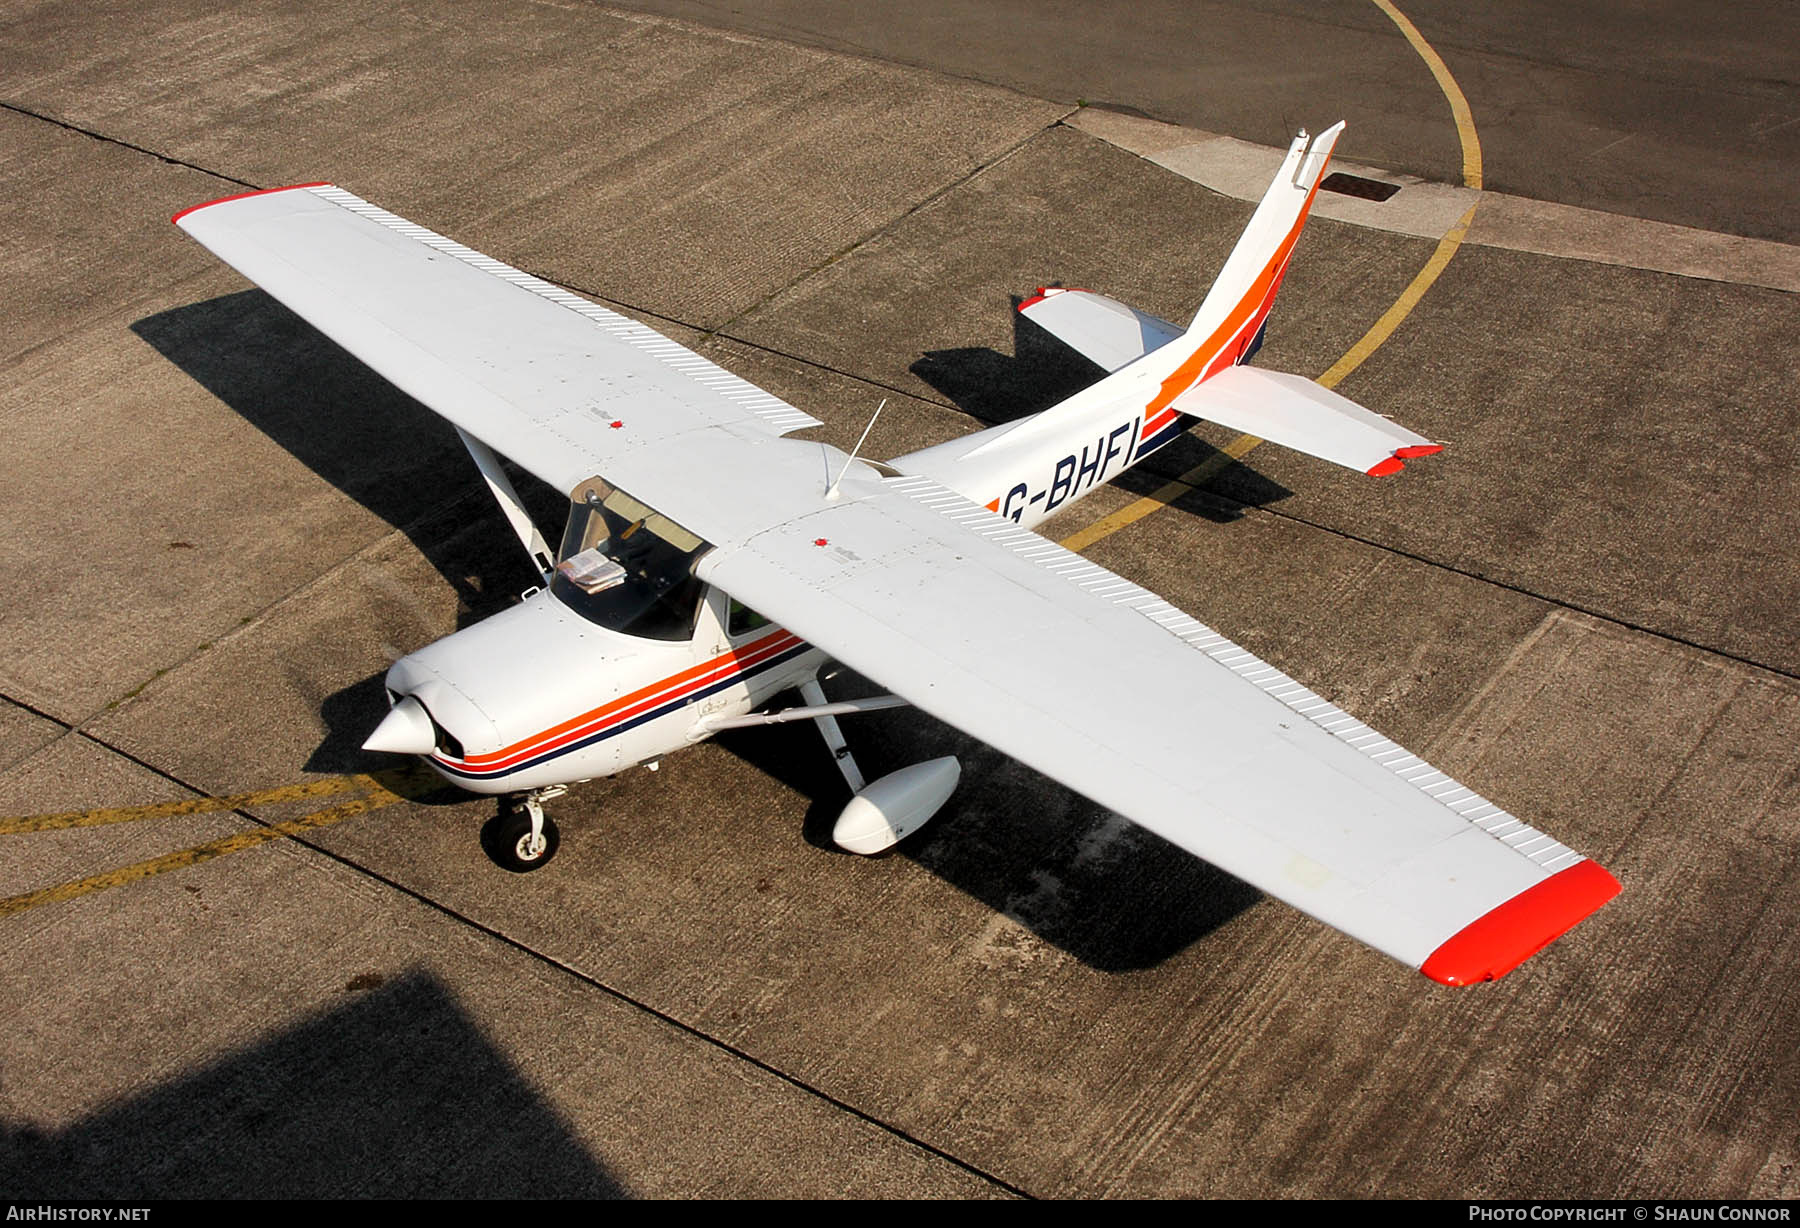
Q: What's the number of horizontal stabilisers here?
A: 2